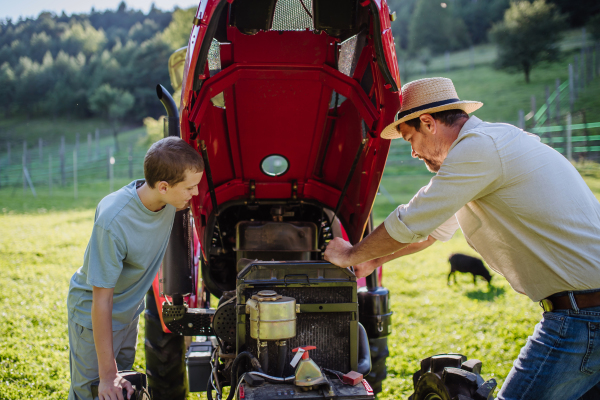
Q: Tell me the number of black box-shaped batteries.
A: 1